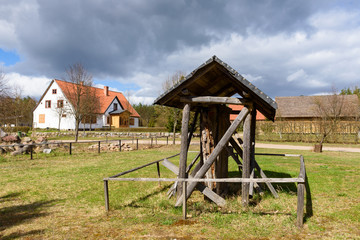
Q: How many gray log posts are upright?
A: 2